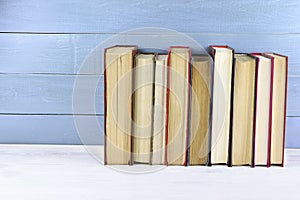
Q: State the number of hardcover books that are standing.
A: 9